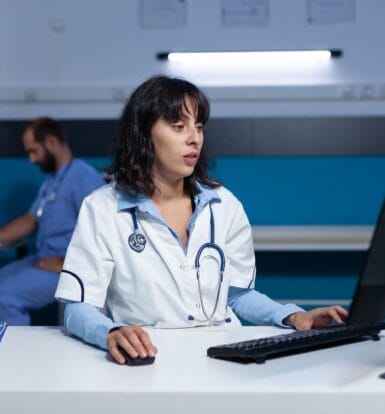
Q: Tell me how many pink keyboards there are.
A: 0